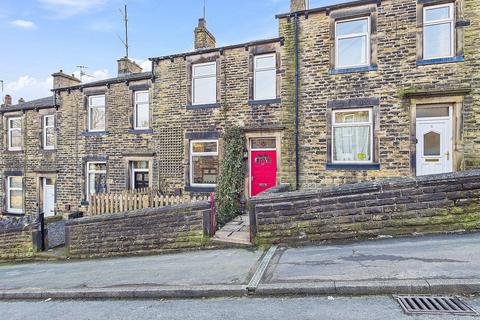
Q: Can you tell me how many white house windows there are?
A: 12